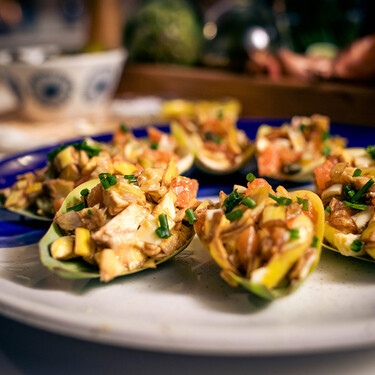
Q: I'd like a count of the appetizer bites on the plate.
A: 7